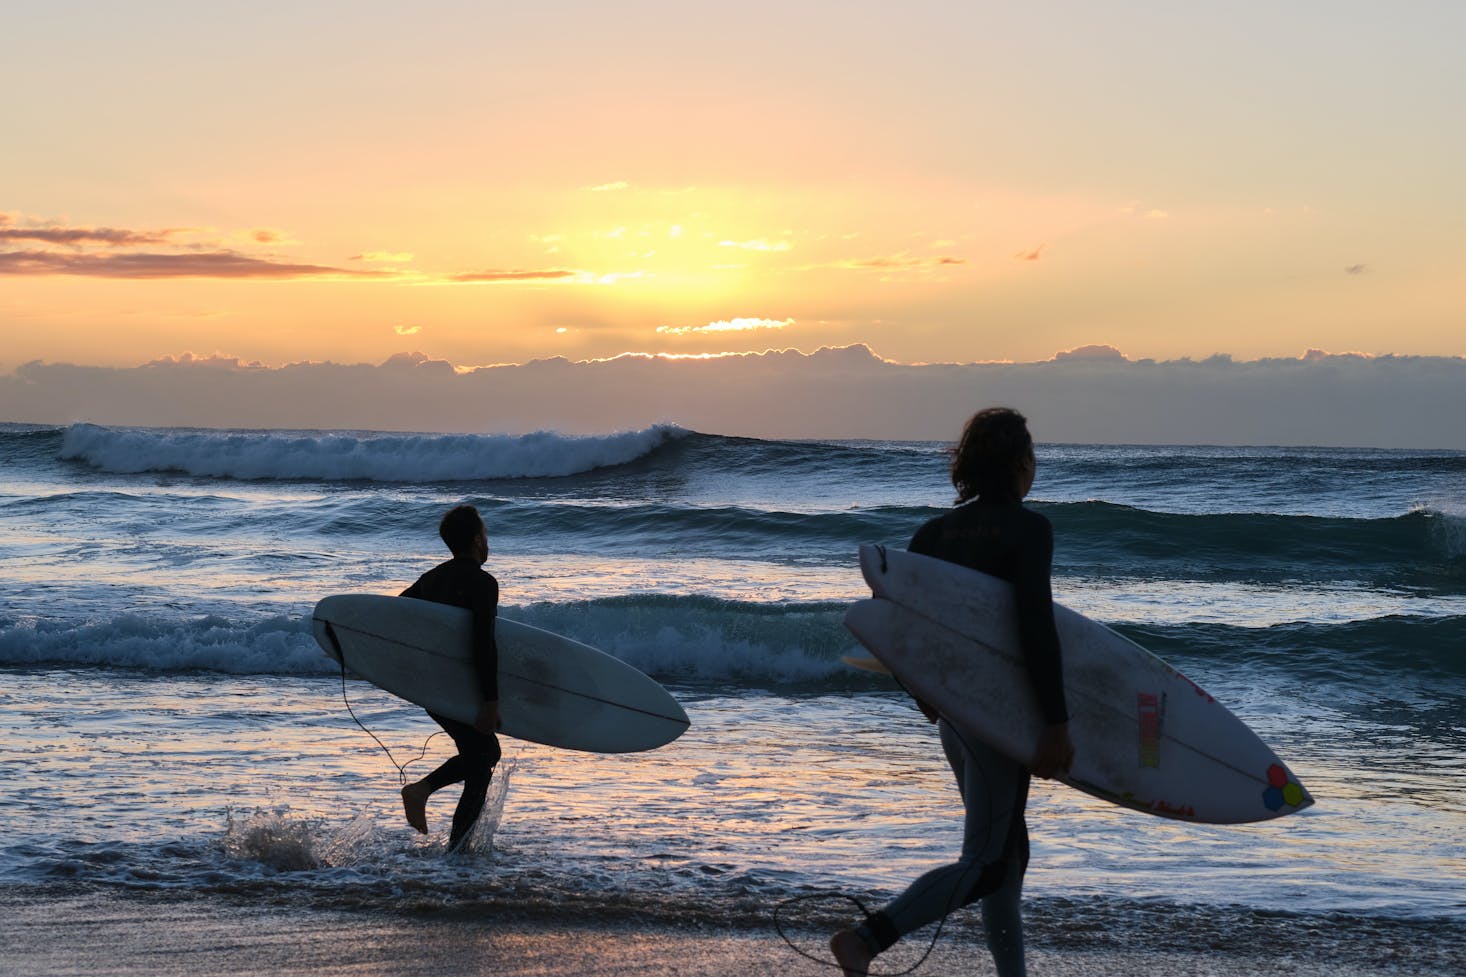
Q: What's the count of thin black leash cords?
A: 2